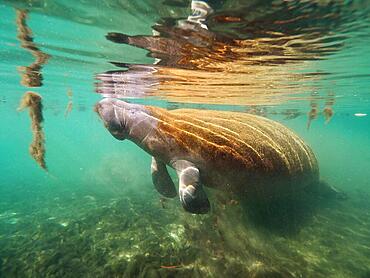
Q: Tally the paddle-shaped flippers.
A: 2